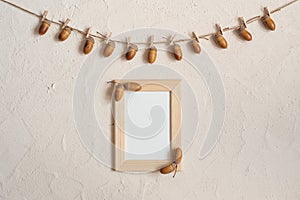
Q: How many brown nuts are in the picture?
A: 15